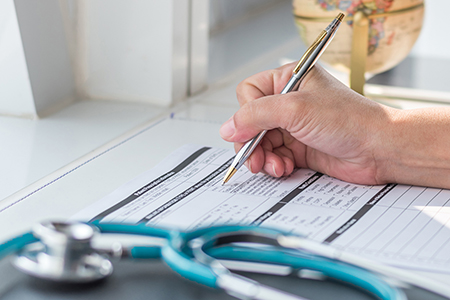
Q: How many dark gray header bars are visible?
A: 4